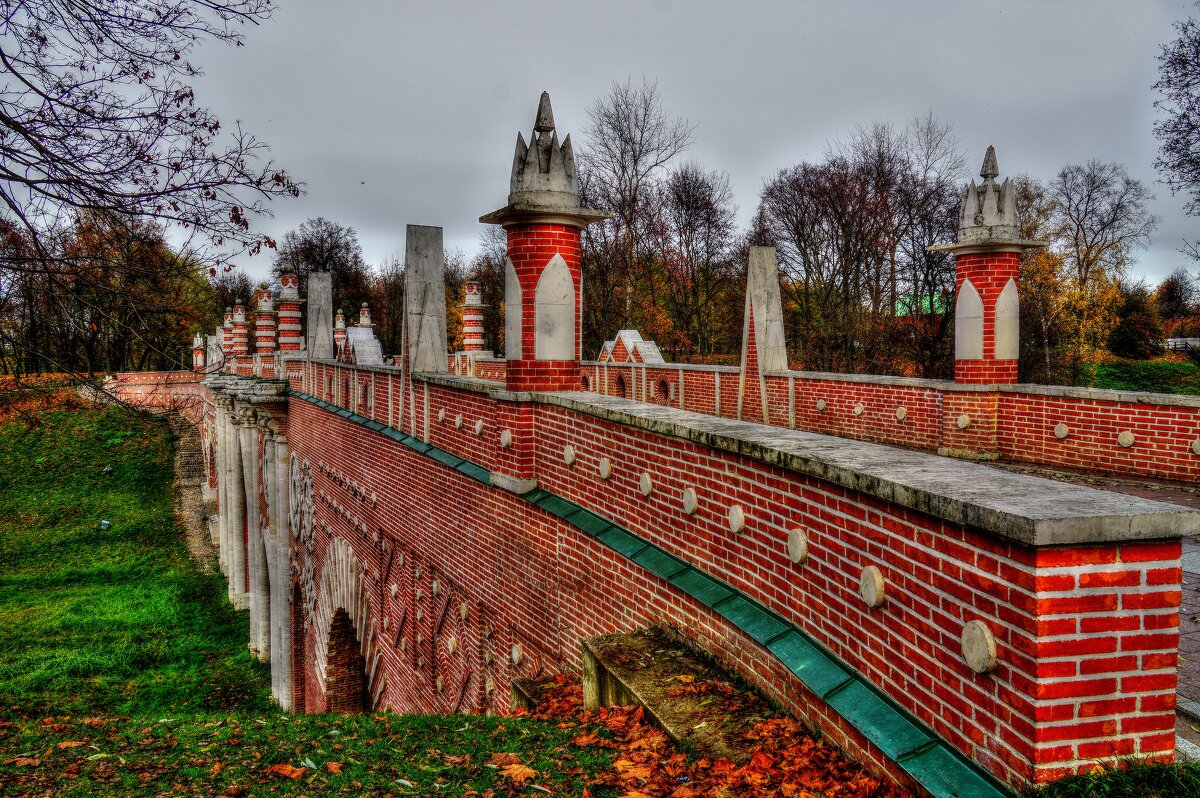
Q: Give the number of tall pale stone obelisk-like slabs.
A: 3